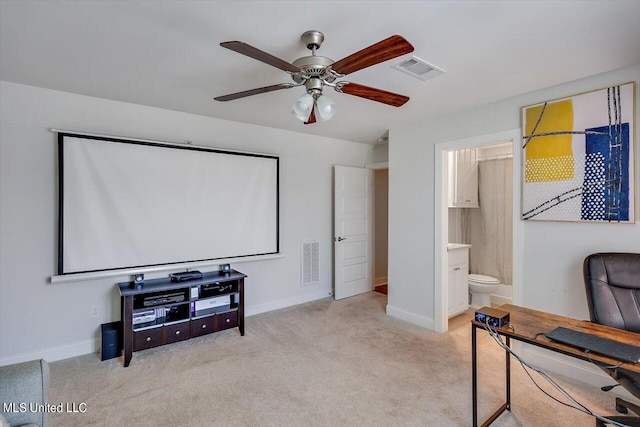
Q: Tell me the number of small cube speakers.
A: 2